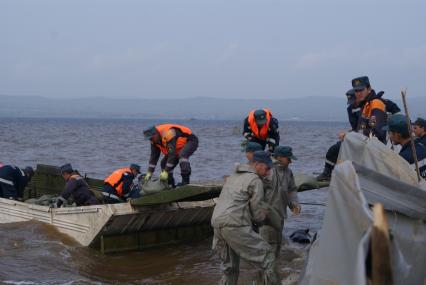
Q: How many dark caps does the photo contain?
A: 12